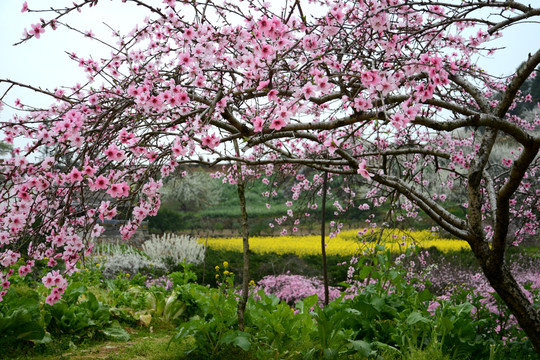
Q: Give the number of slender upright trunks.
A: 2